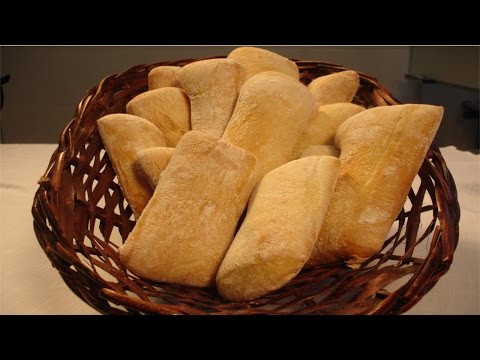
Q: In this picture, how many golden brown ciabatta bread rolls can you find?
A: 13